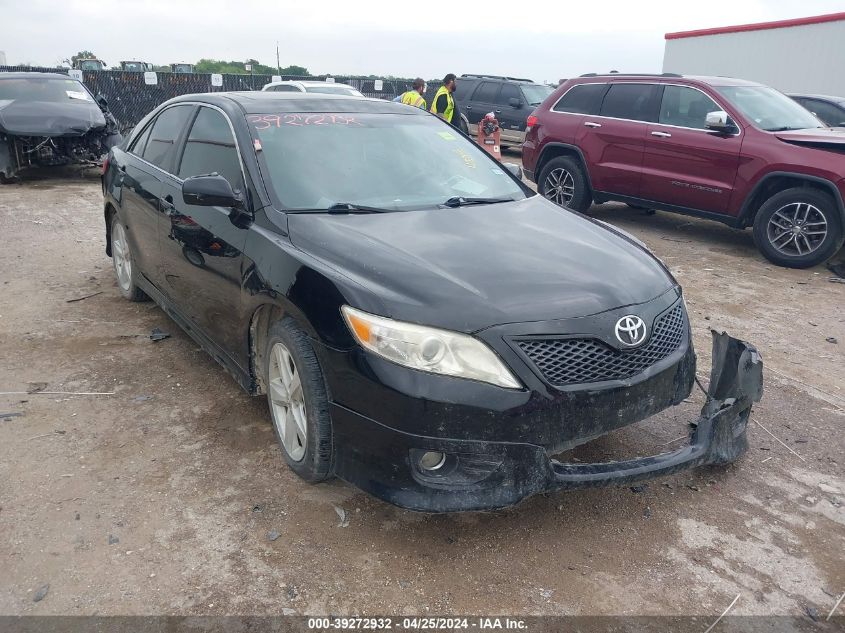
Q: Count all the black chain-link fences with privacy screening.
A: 1